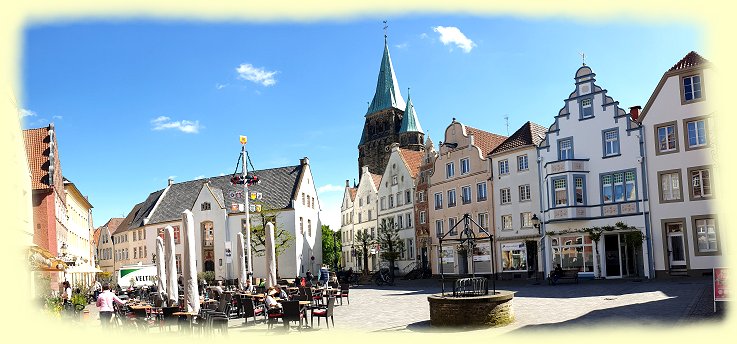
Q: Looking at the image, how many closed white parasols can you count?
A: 5